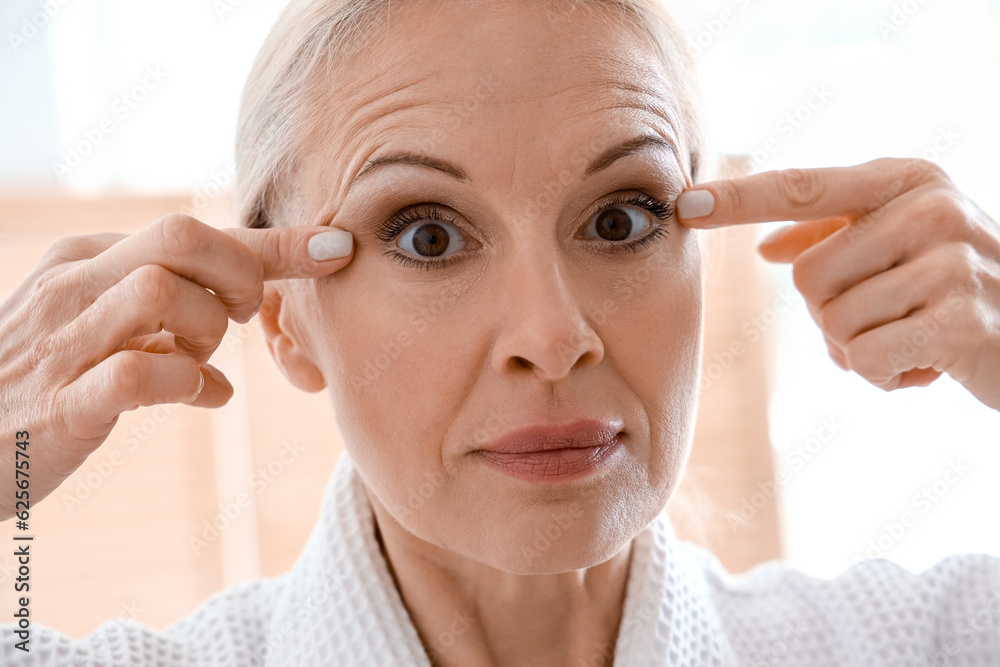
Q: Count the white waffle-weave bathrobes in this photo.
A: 1